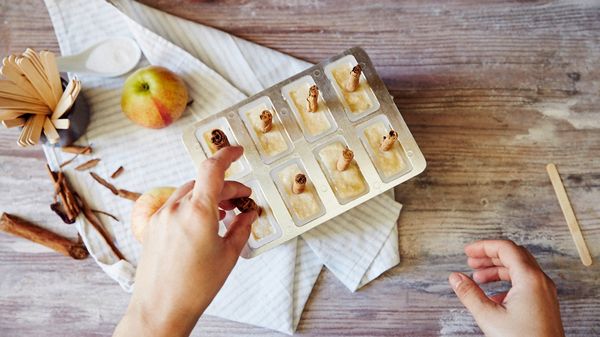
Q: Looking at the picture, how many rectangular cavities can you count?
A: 8